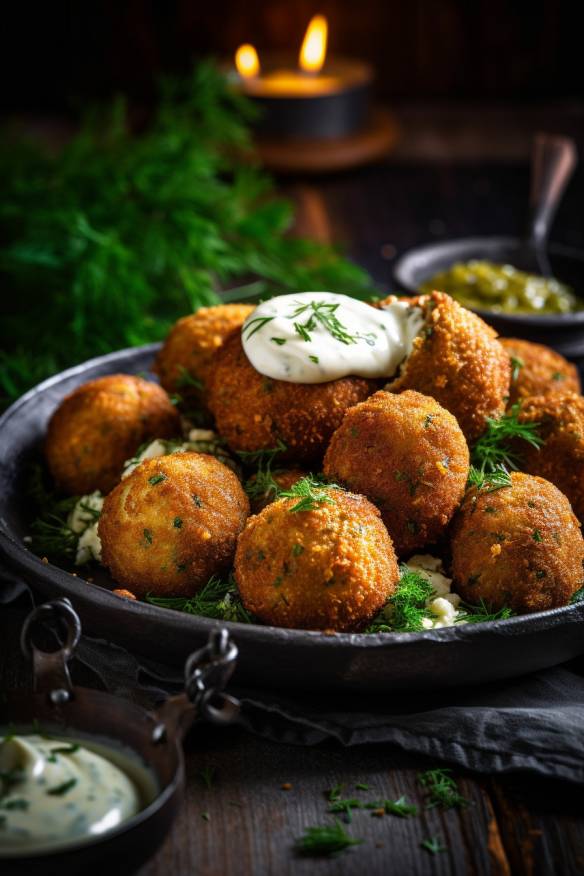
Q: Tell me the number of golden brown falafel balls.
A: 10